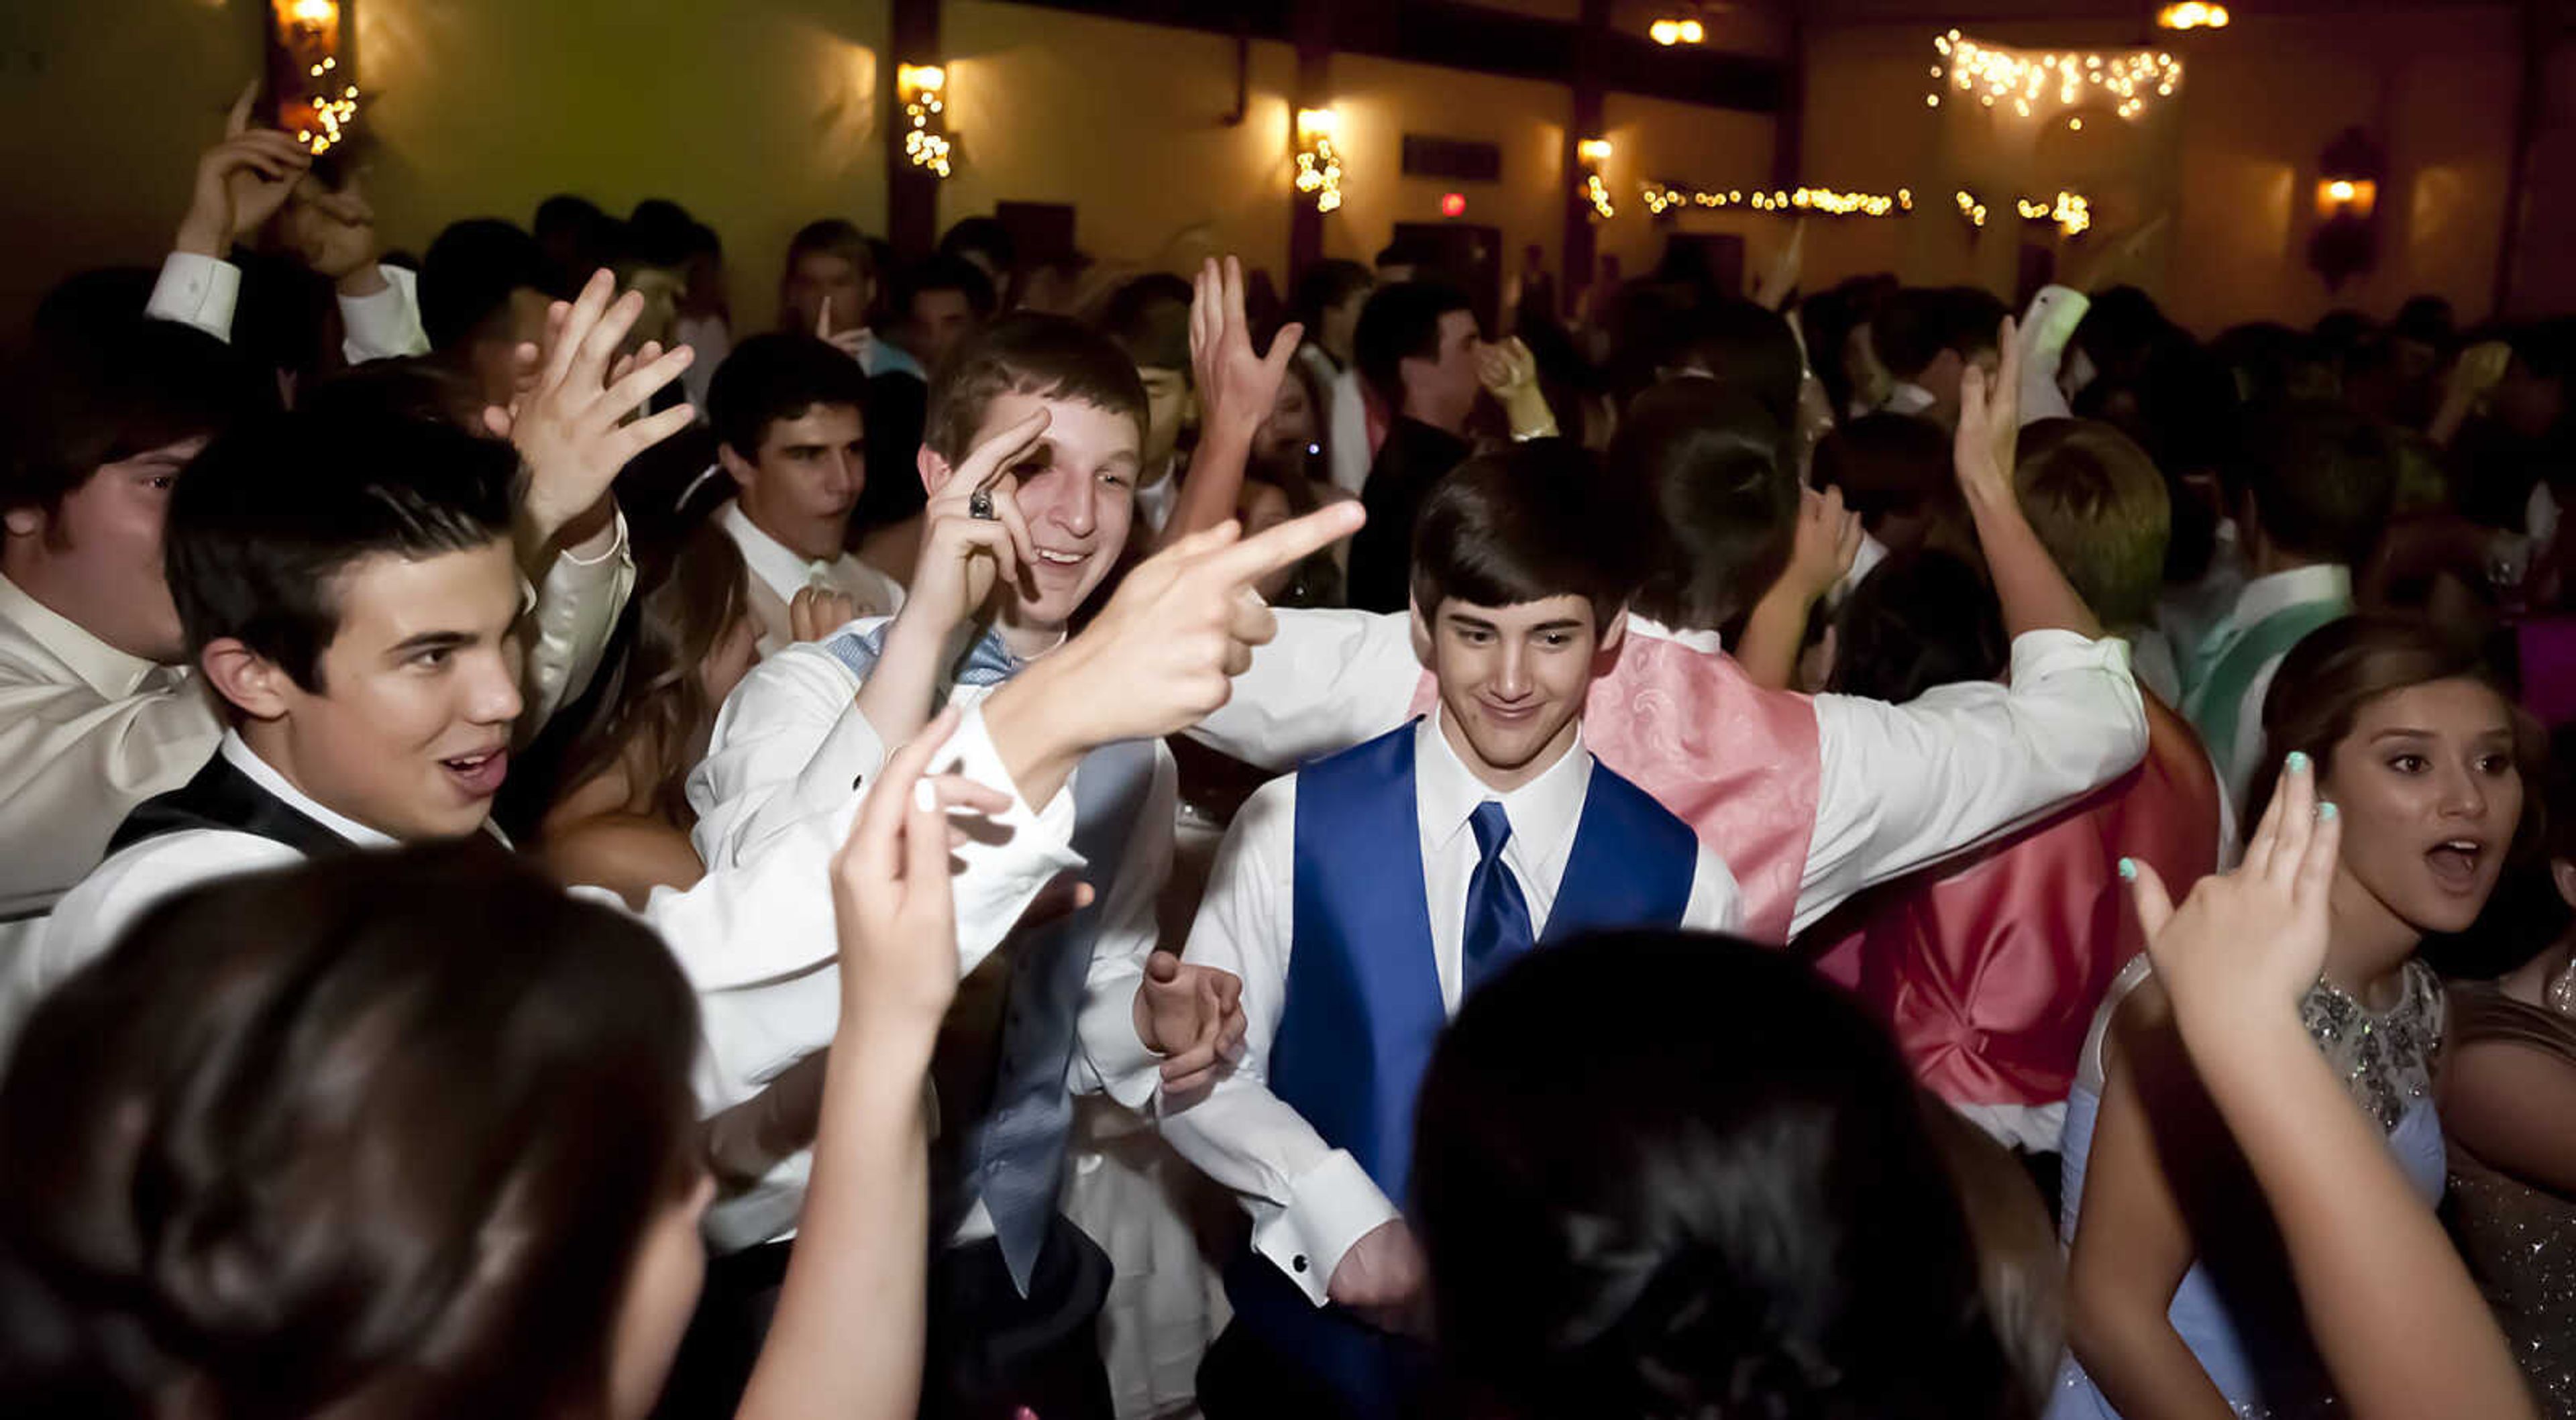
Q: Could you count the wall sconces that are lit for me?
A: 5